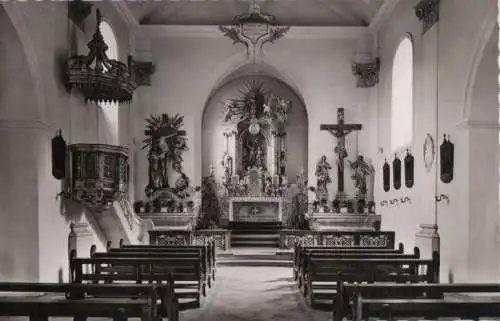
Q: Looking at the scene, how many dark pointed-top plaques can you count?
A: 5